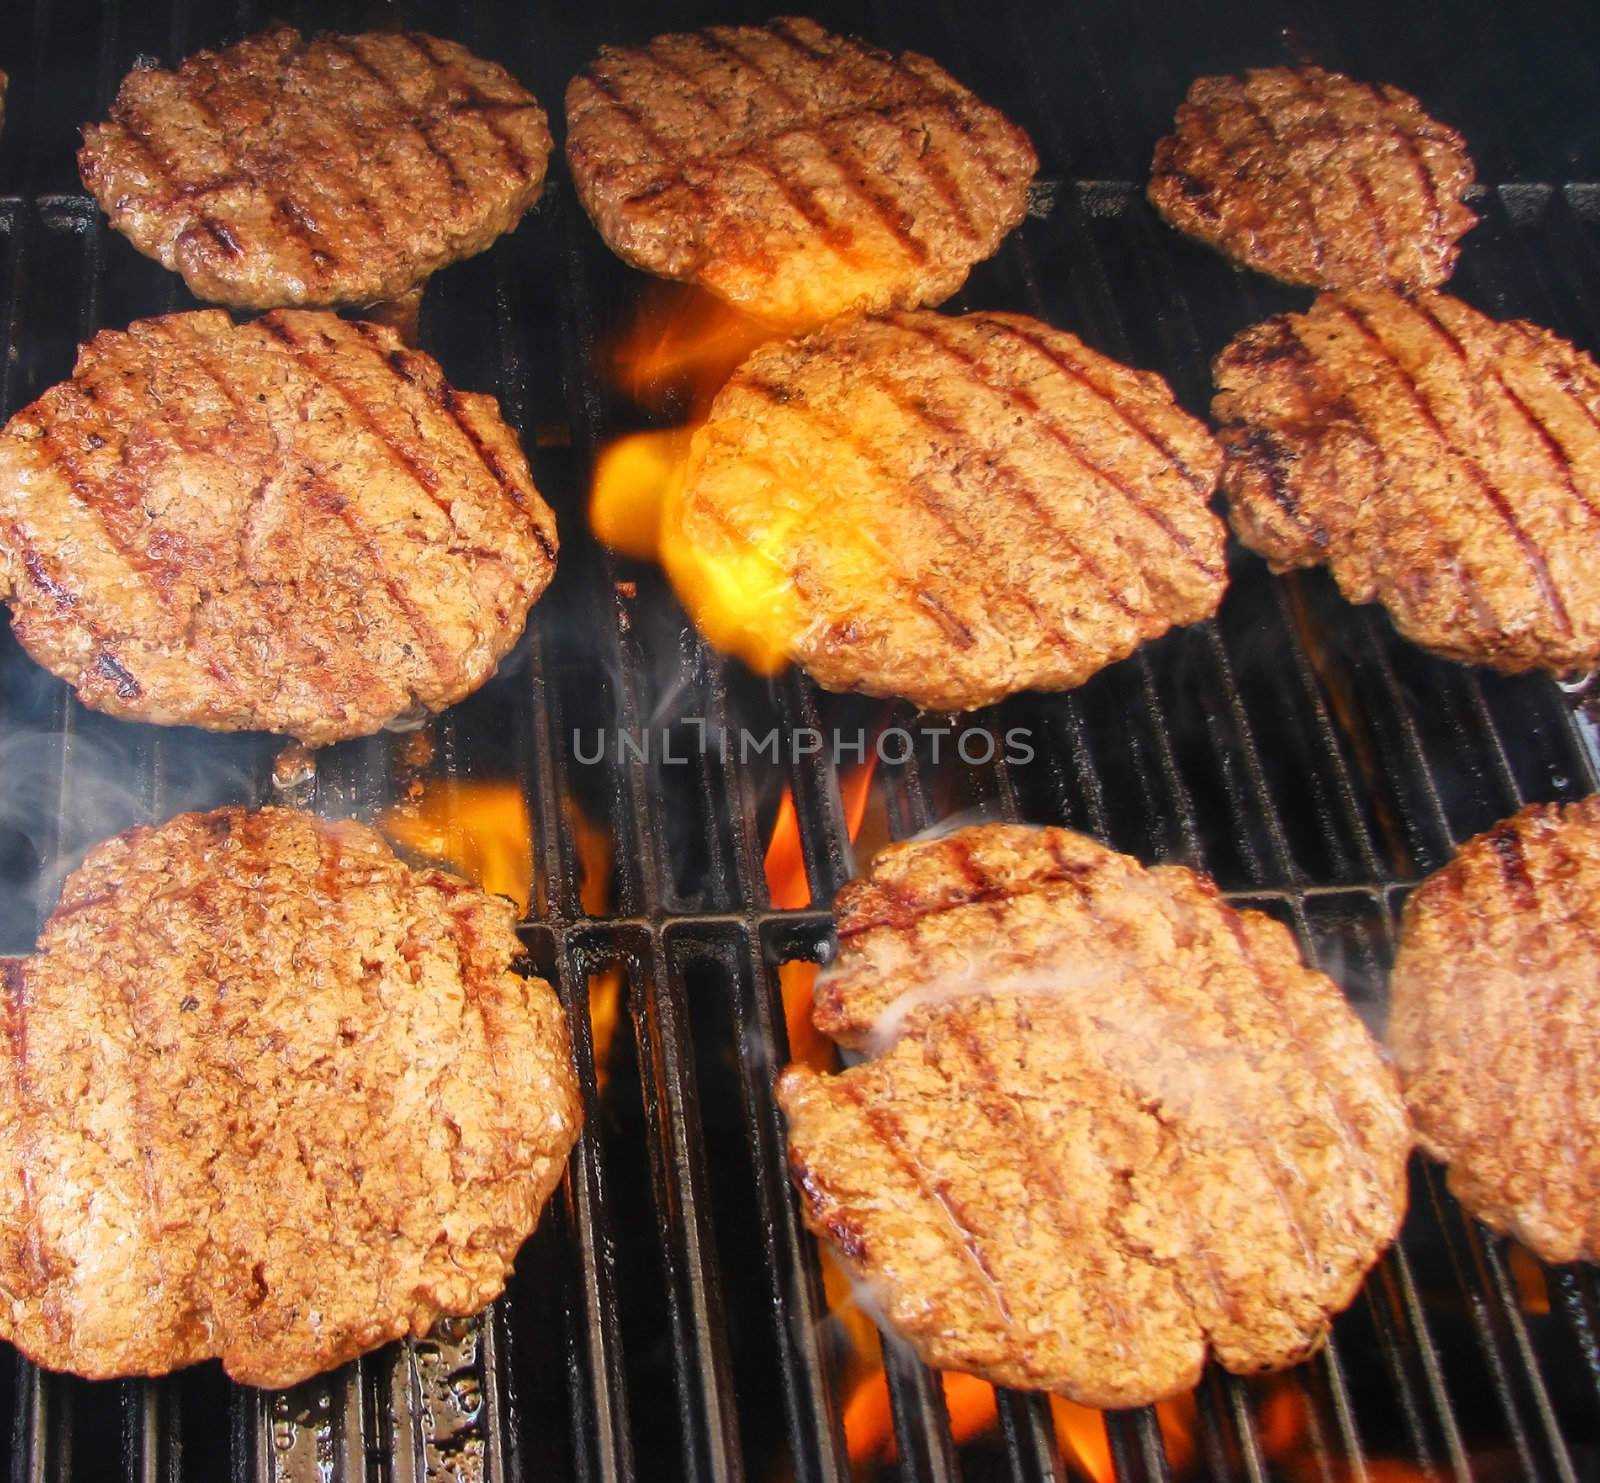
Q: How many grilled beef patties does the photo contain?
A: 9